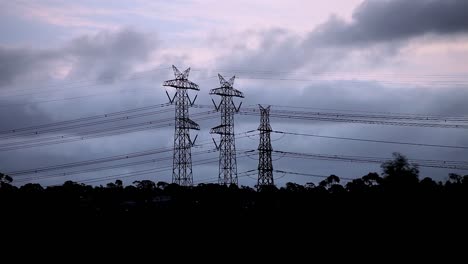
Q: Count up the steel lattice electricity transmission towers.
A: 3